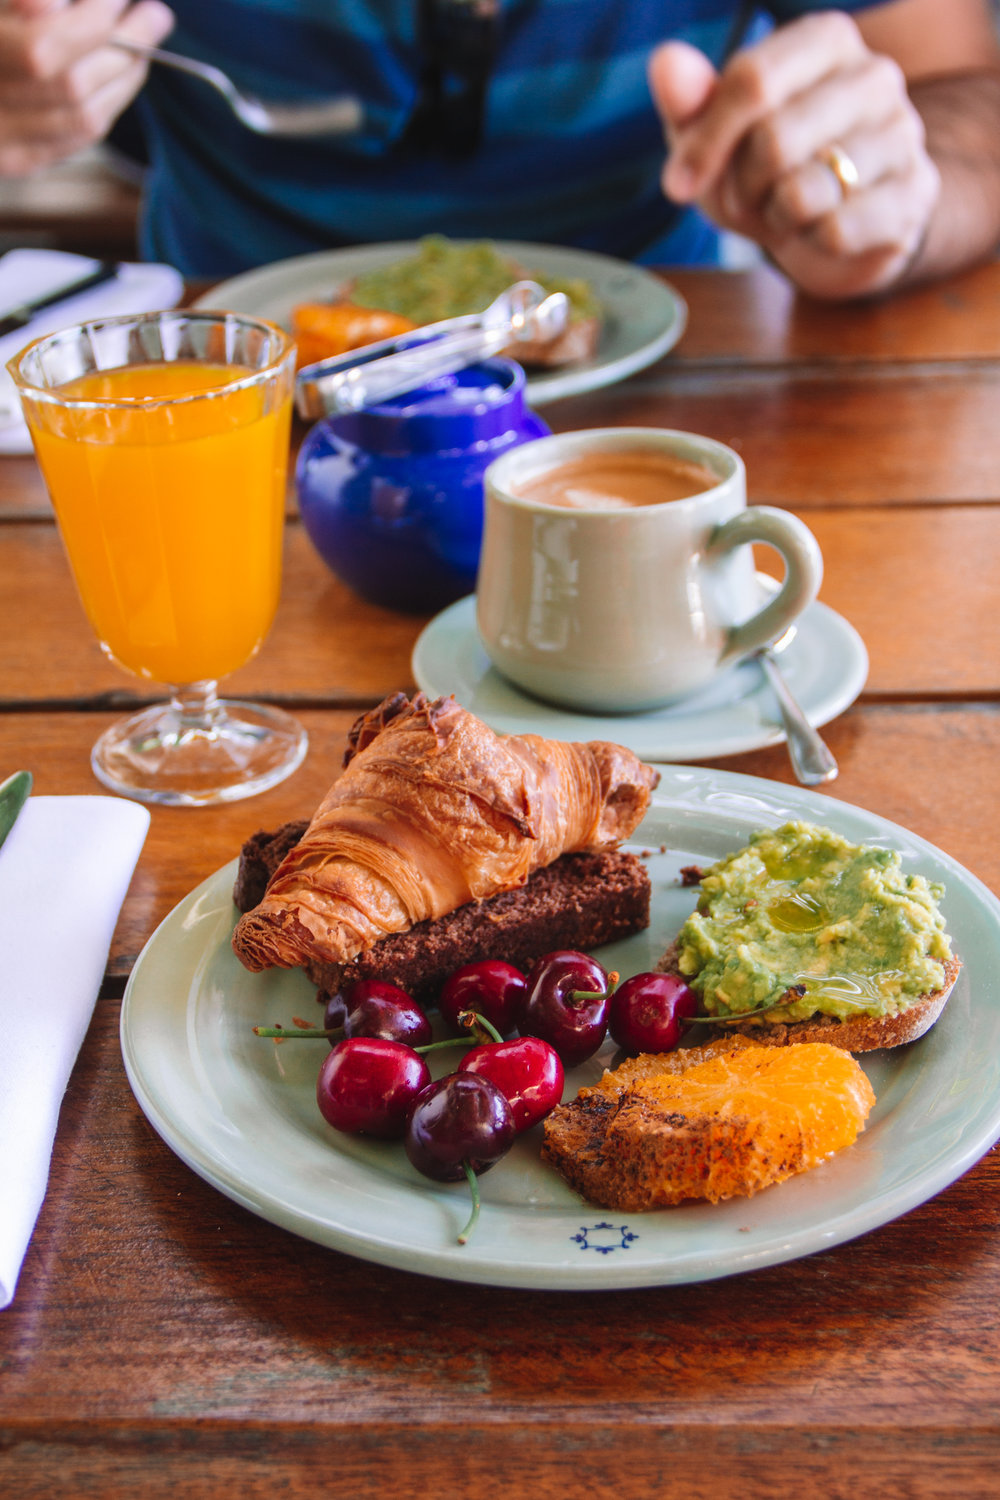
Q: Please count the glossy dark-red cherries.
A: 7